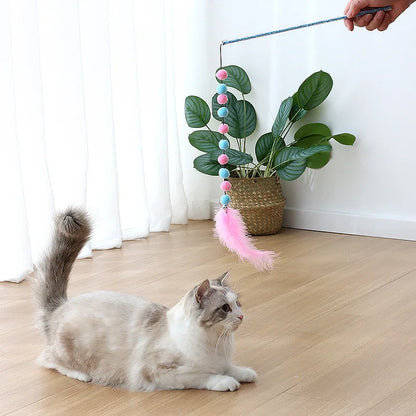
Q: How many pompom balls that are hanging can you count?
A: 10